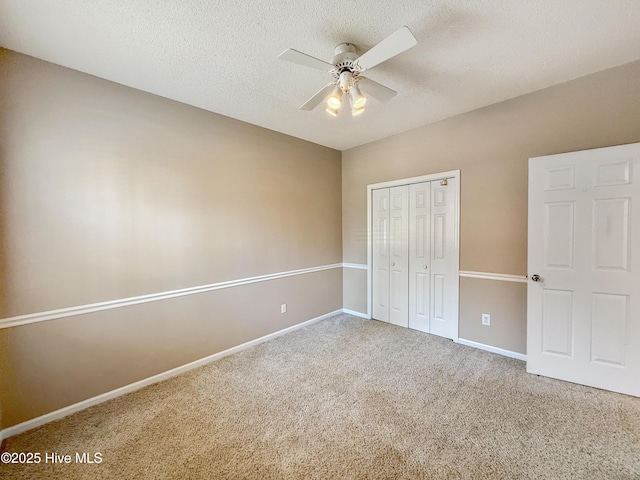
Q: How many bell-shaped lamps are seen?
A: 4